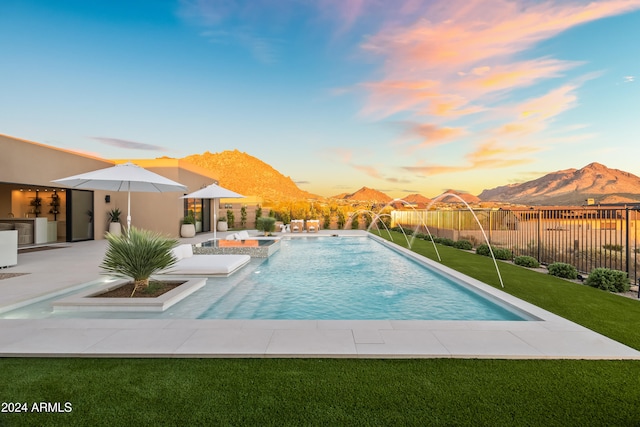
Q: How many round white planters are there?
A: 3